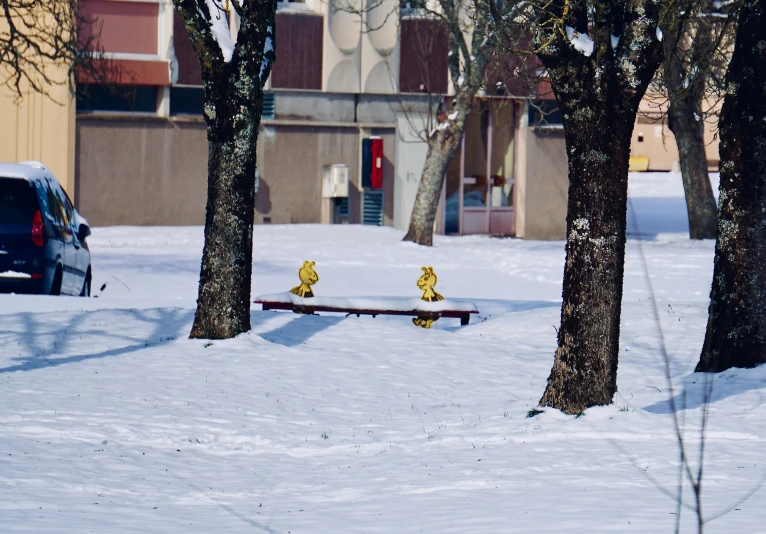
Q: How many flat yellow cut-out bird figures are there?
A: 2